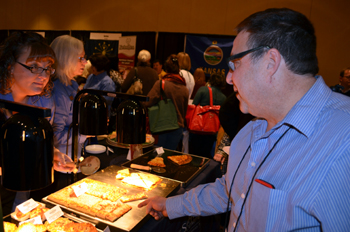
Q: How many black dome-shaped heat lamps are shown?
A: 3